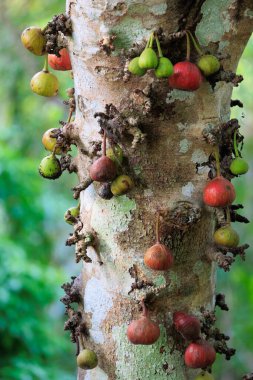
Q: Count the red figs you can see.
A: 8